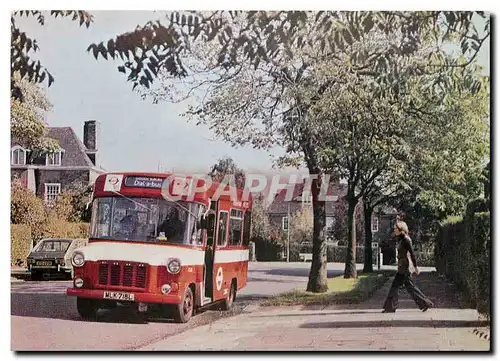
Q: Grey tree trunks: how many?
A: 3